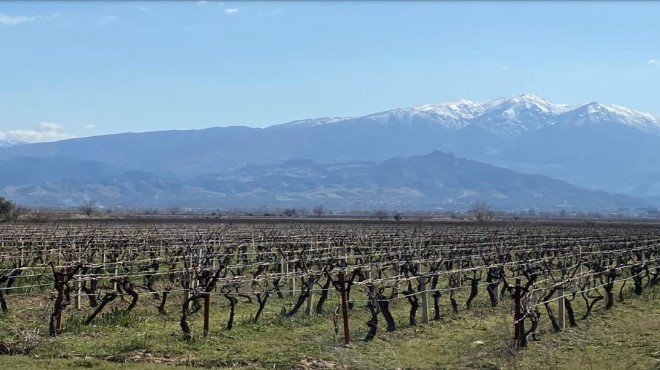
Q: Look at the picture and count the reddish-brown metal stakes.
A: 4